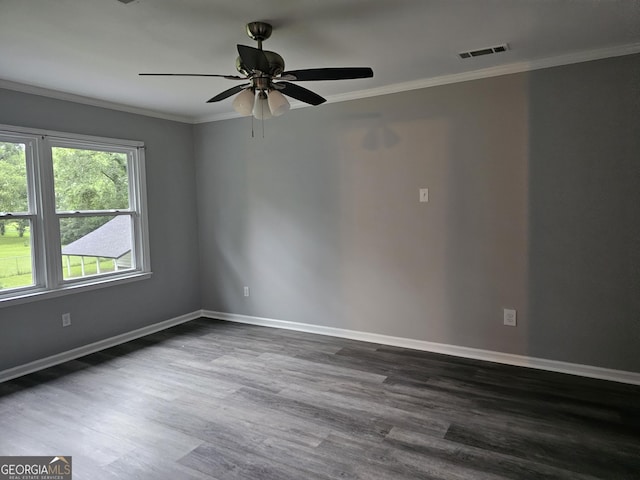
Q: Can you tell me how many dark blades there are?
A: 5